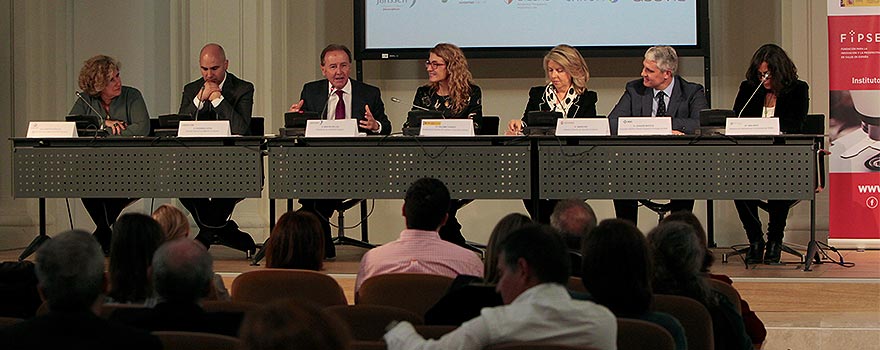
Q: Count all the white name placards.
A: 7